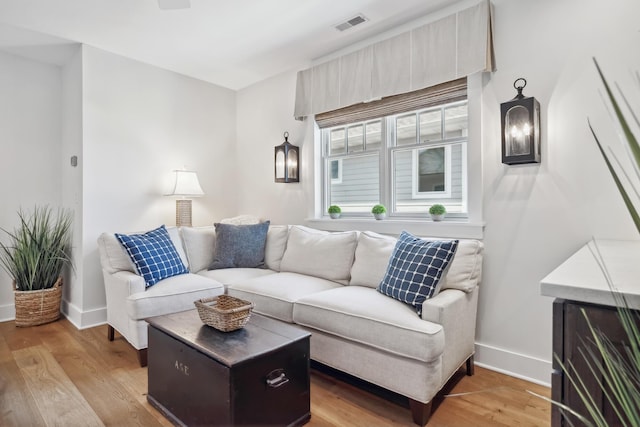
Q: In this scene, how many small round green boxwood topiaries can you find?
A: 3